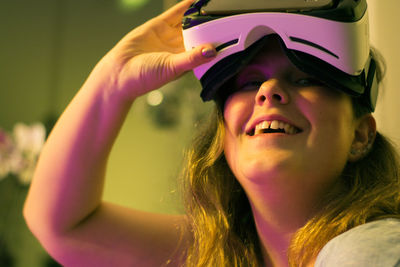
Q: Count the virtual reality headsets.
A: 1